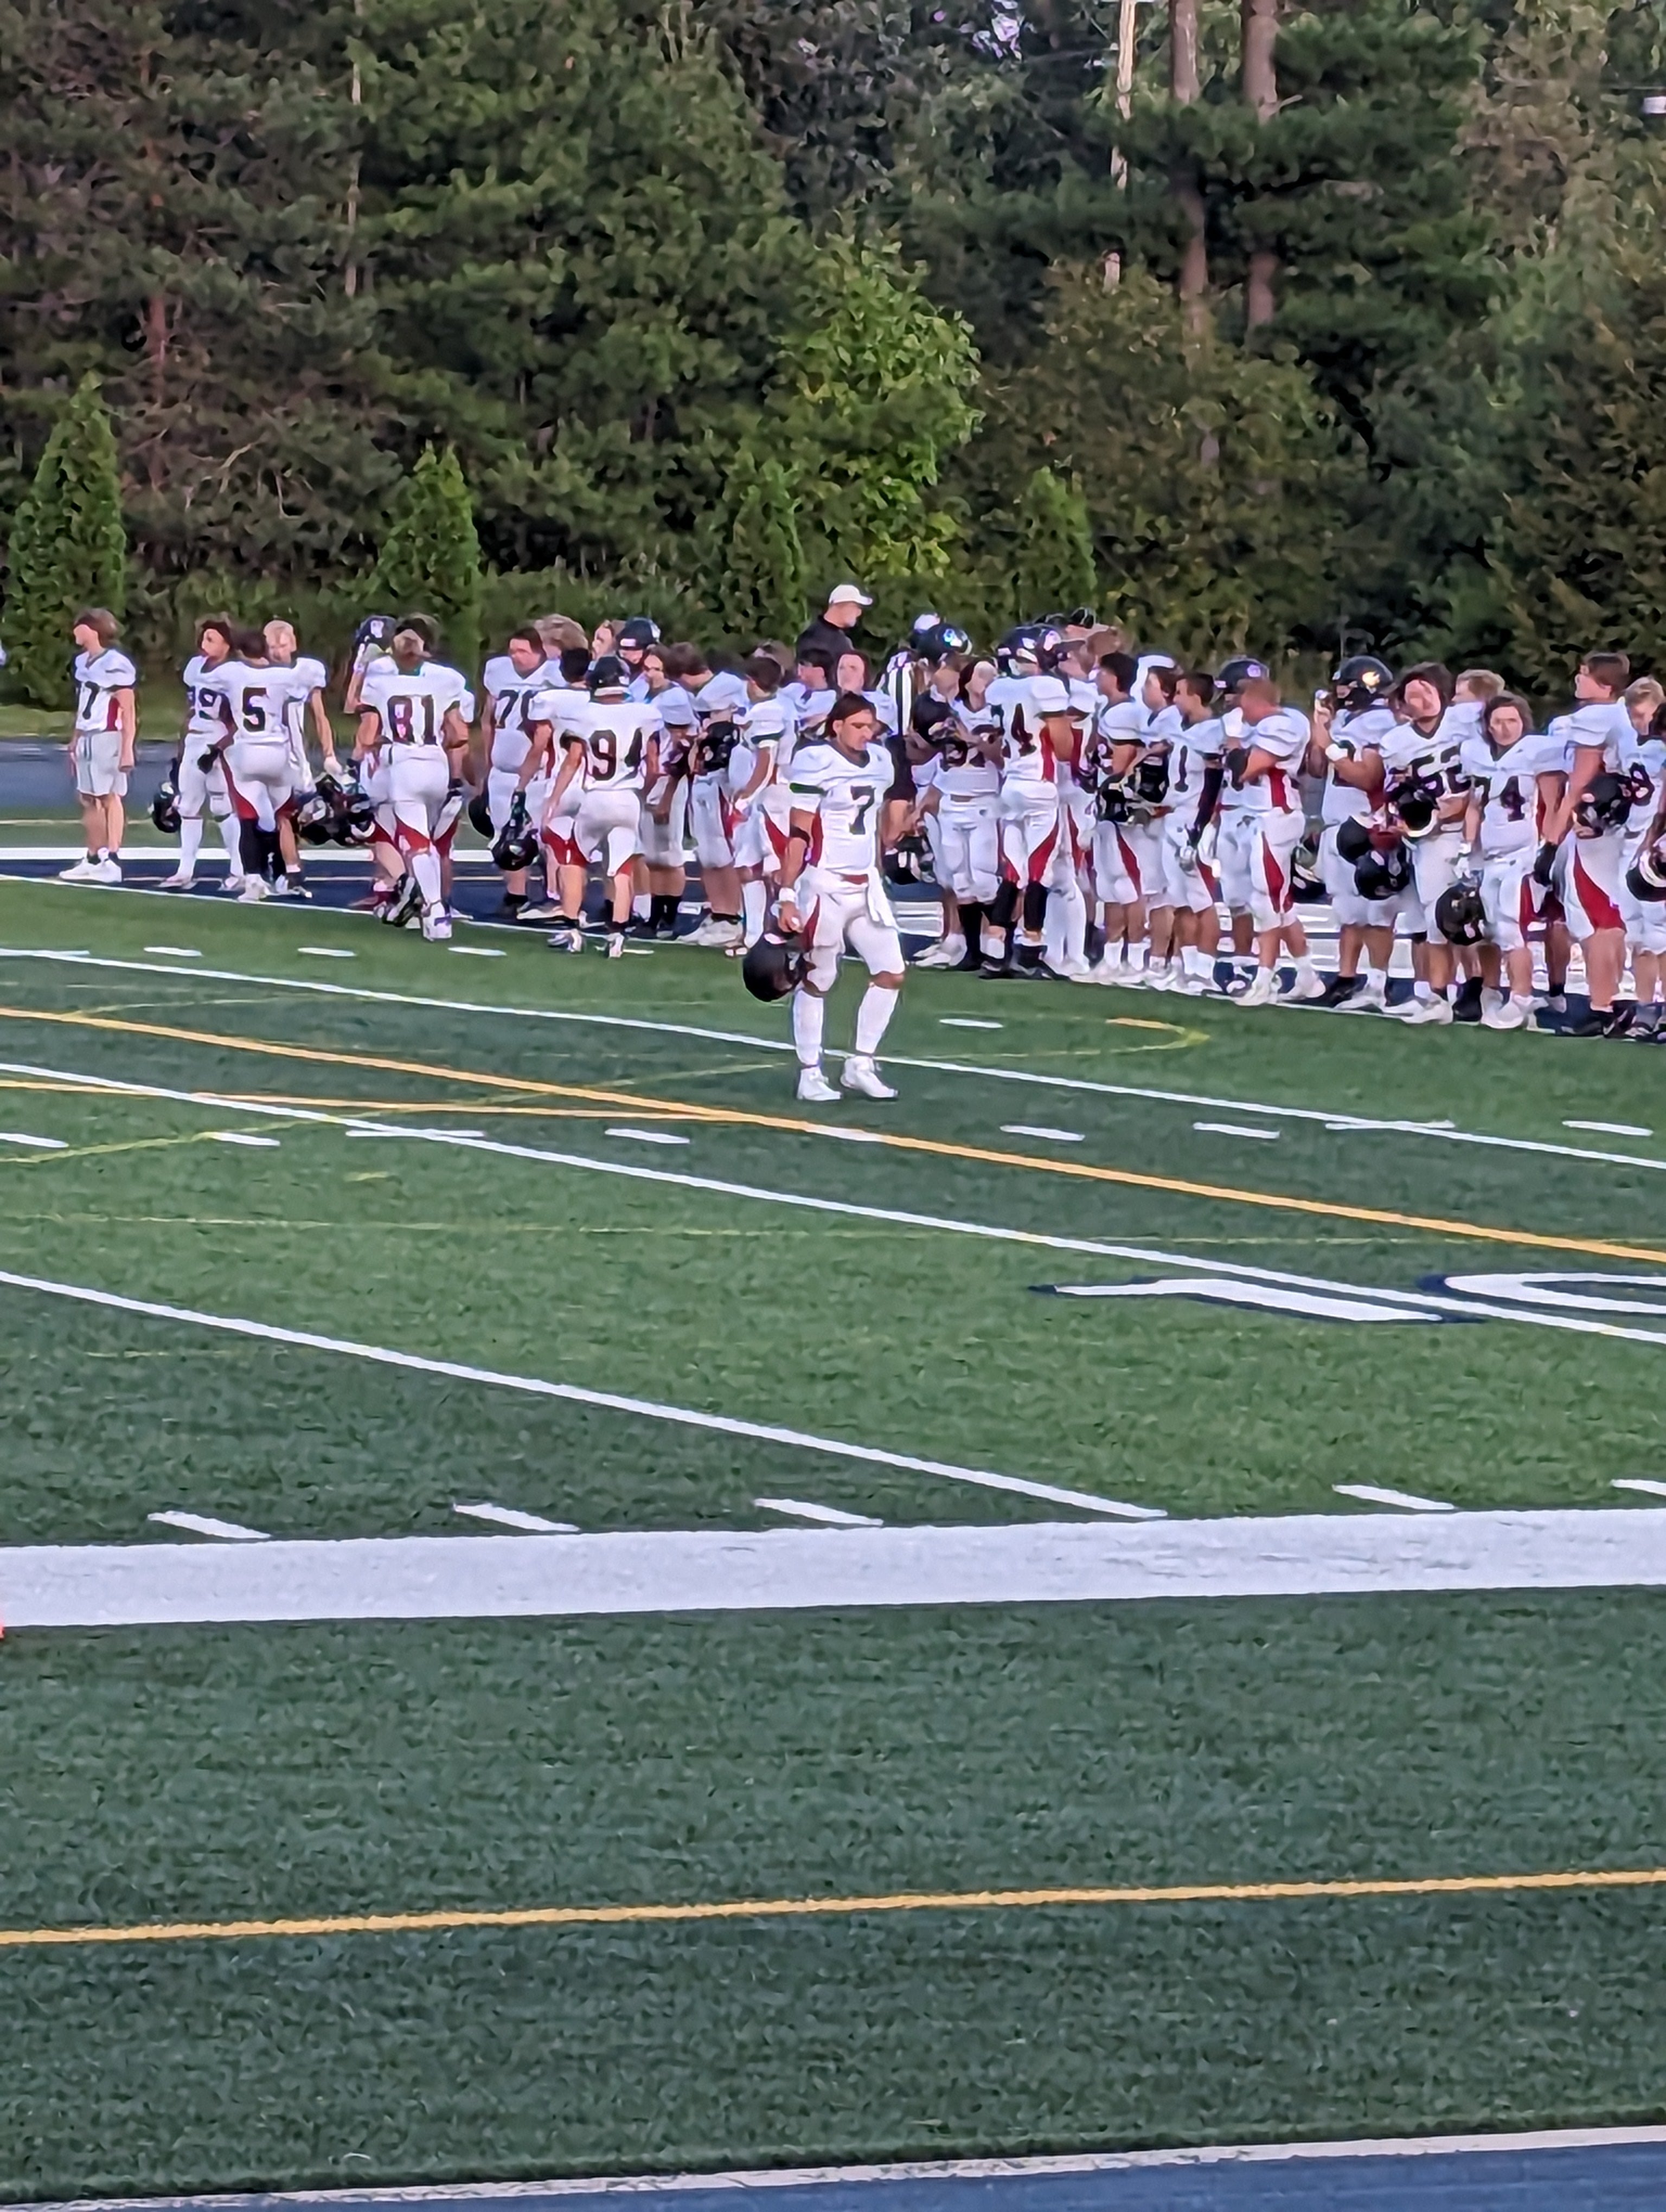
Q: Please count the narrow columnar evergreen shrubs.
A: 4